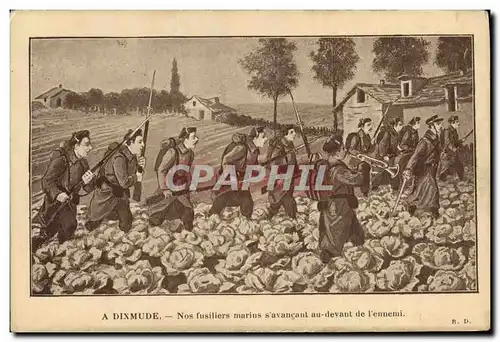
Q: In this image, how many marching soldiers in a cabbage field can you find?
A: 11